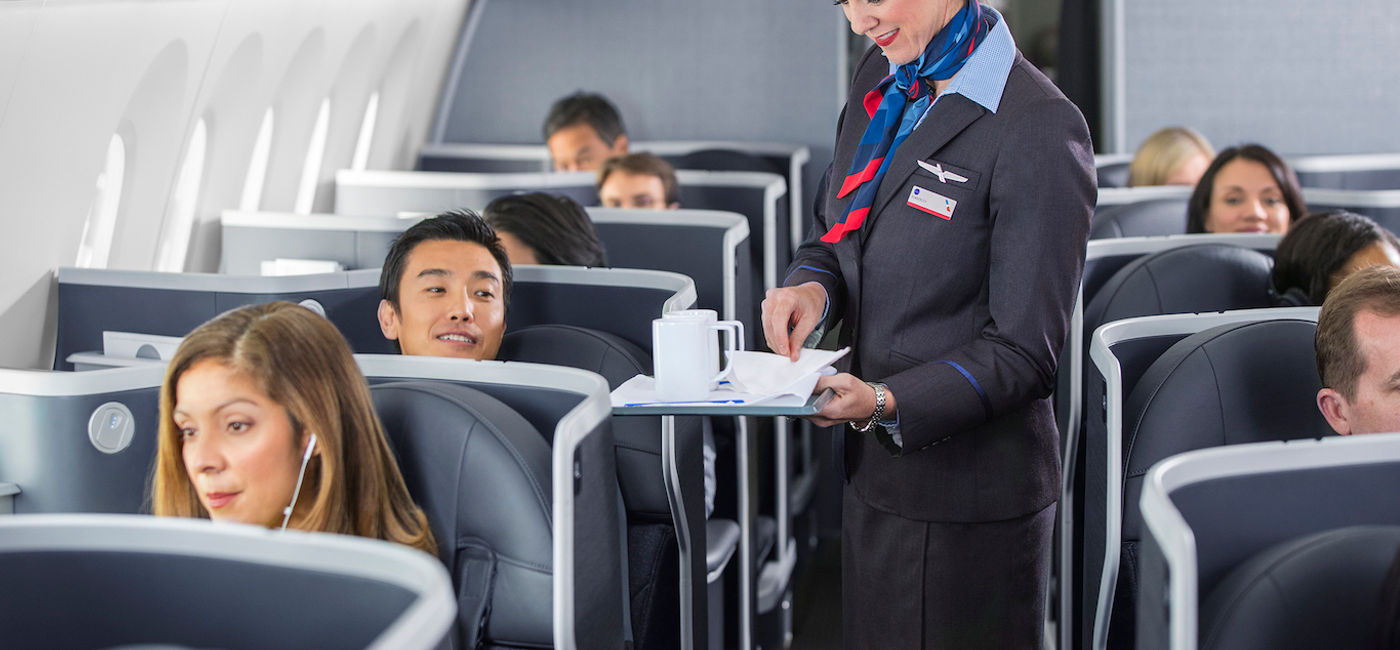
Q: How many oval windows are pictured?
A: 5